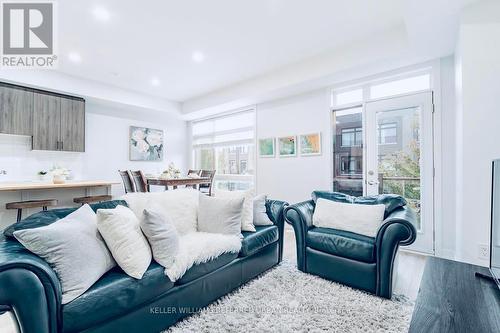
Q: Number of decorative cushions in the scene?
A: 7